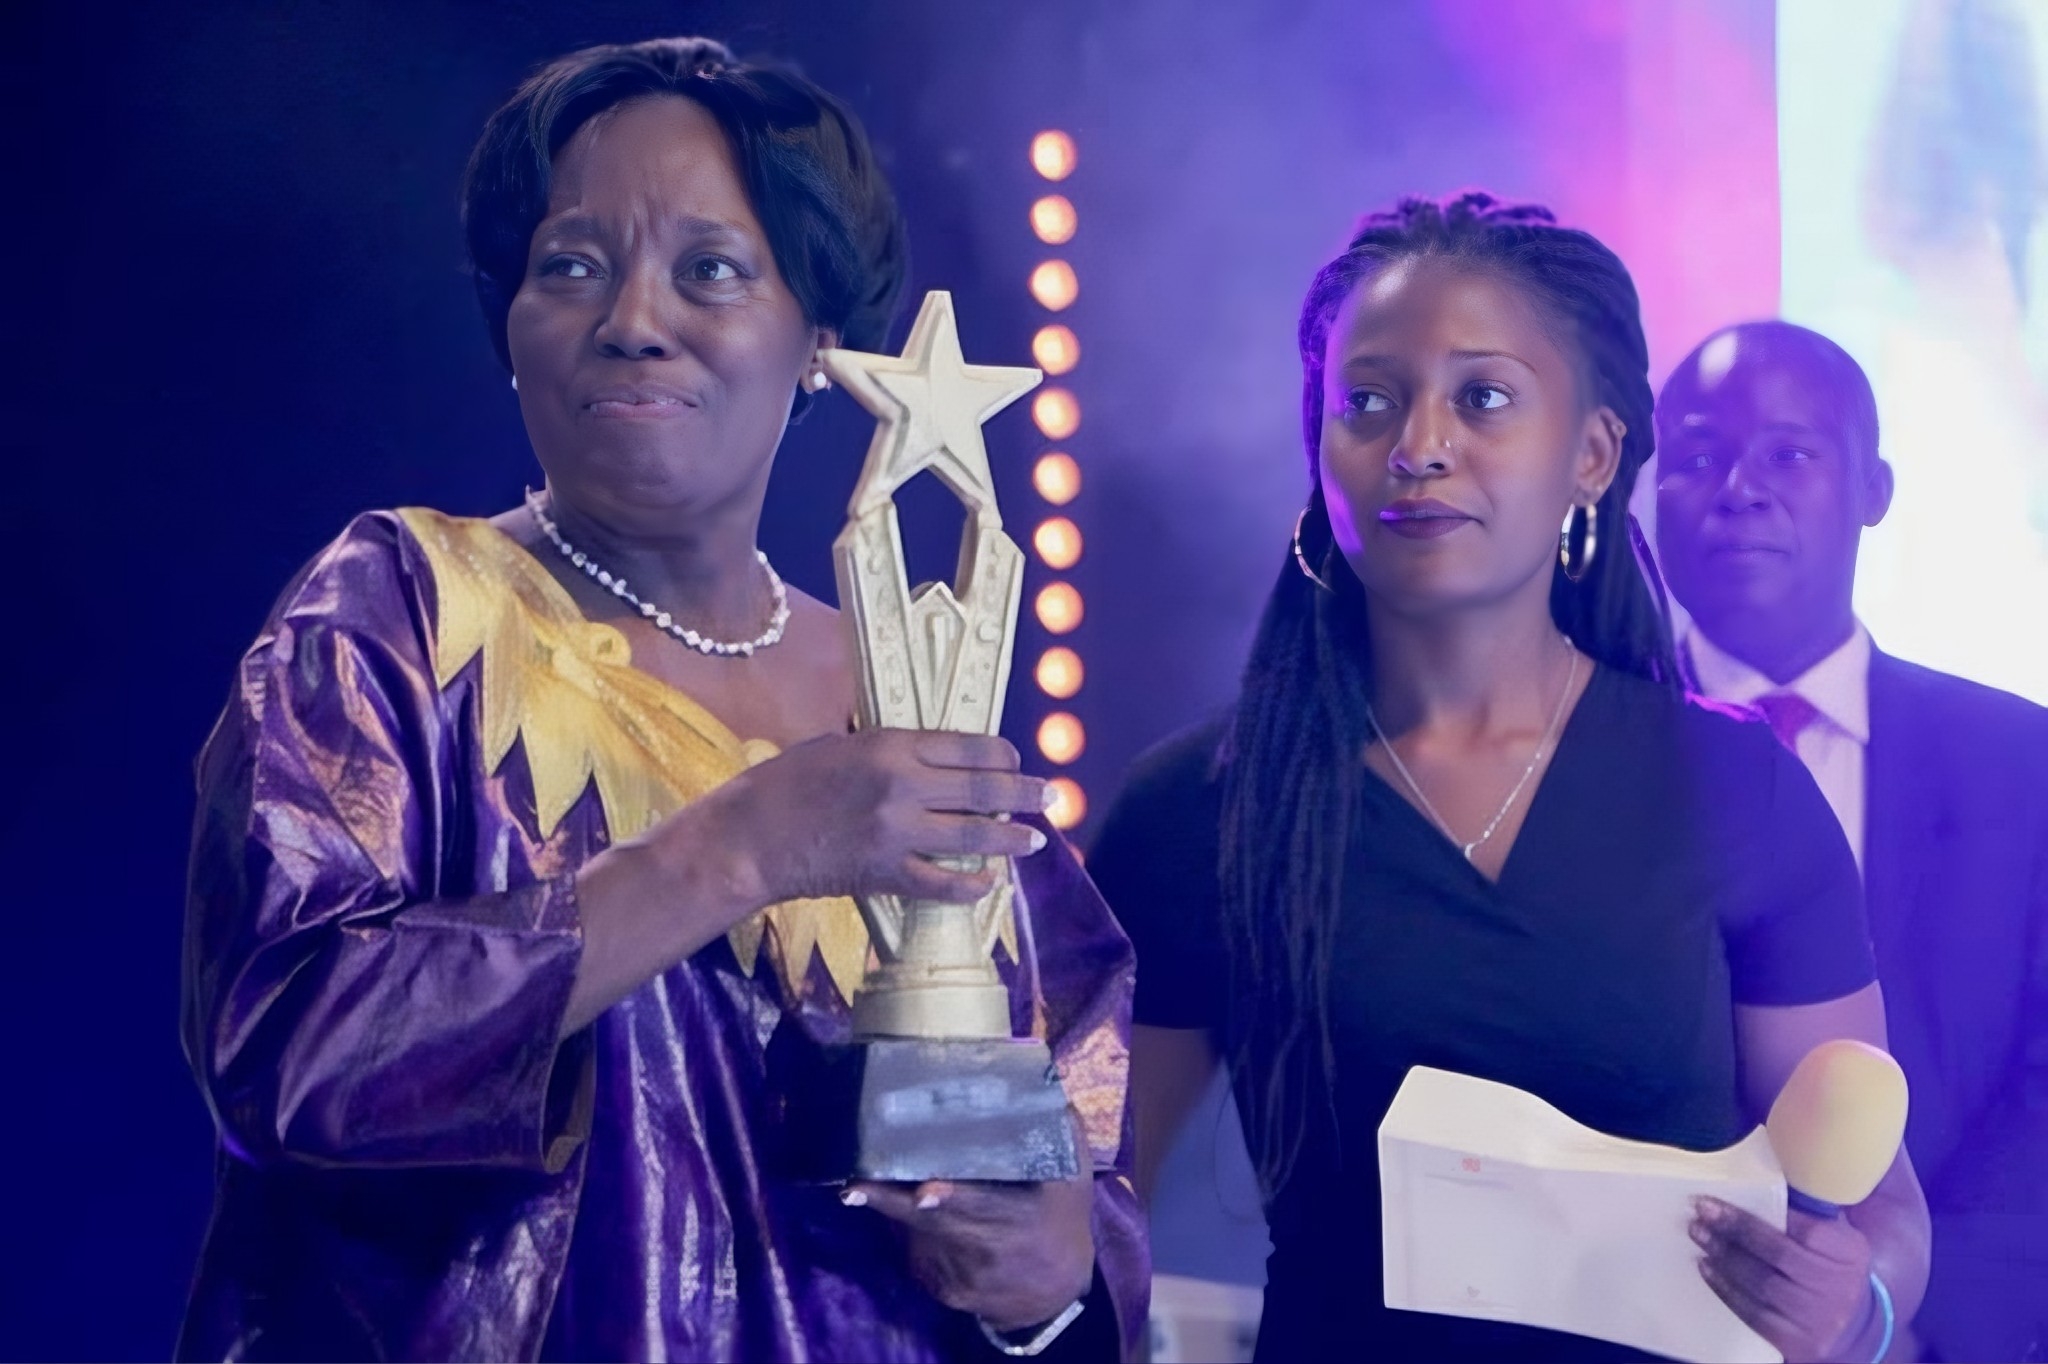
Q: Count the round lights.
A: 11